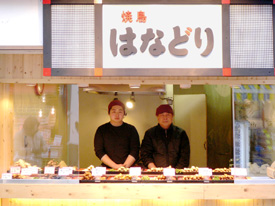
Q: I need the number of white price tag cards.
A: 10